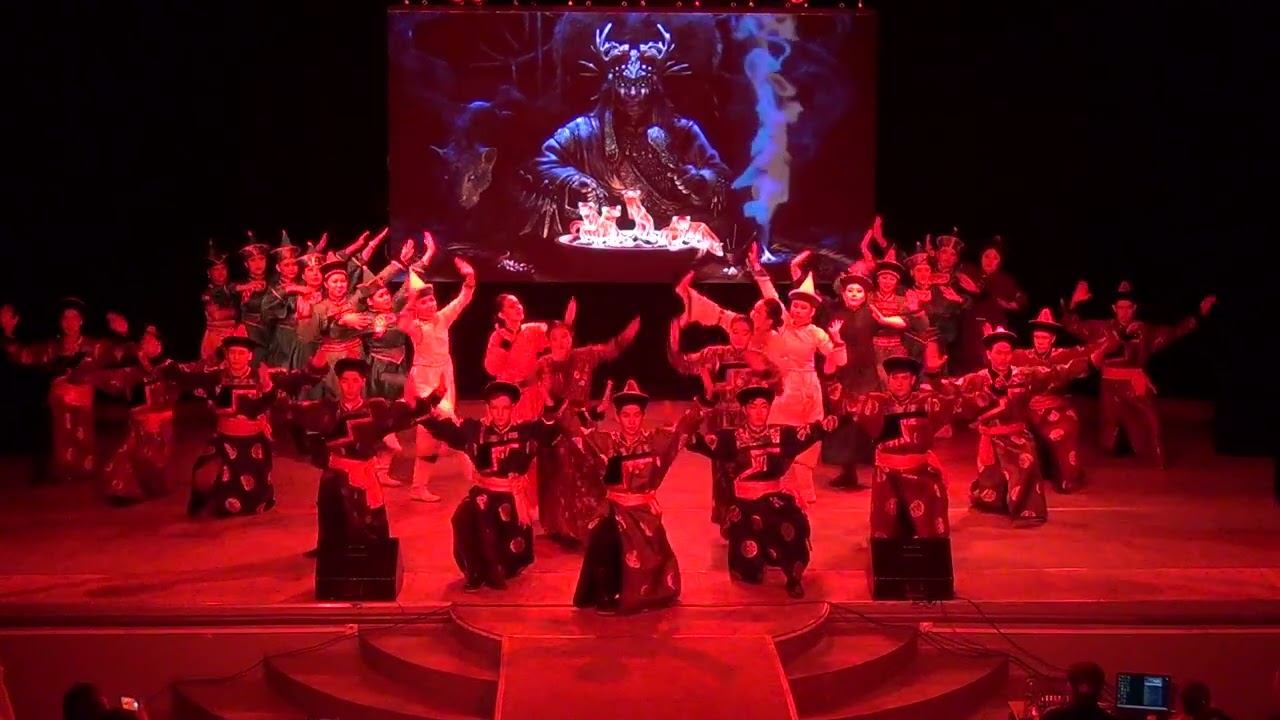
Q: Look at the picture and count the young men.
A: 11